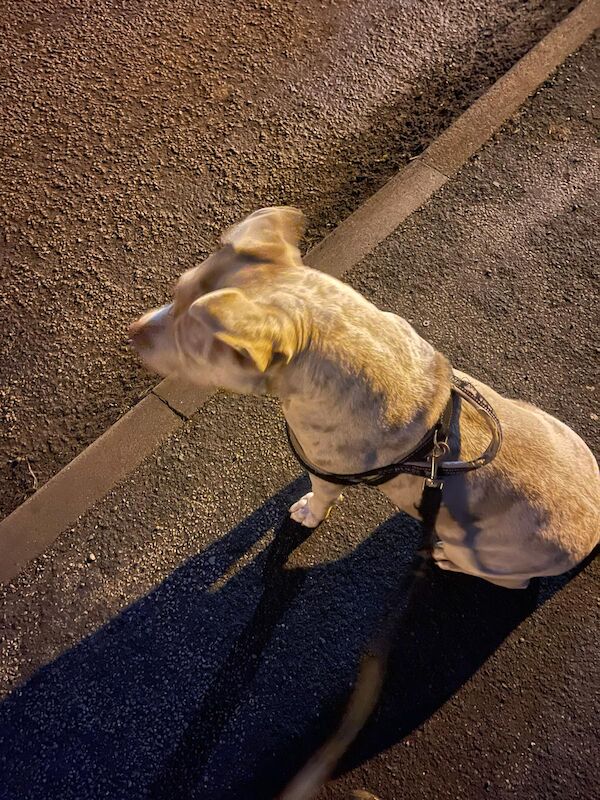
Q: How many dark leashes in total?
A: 1